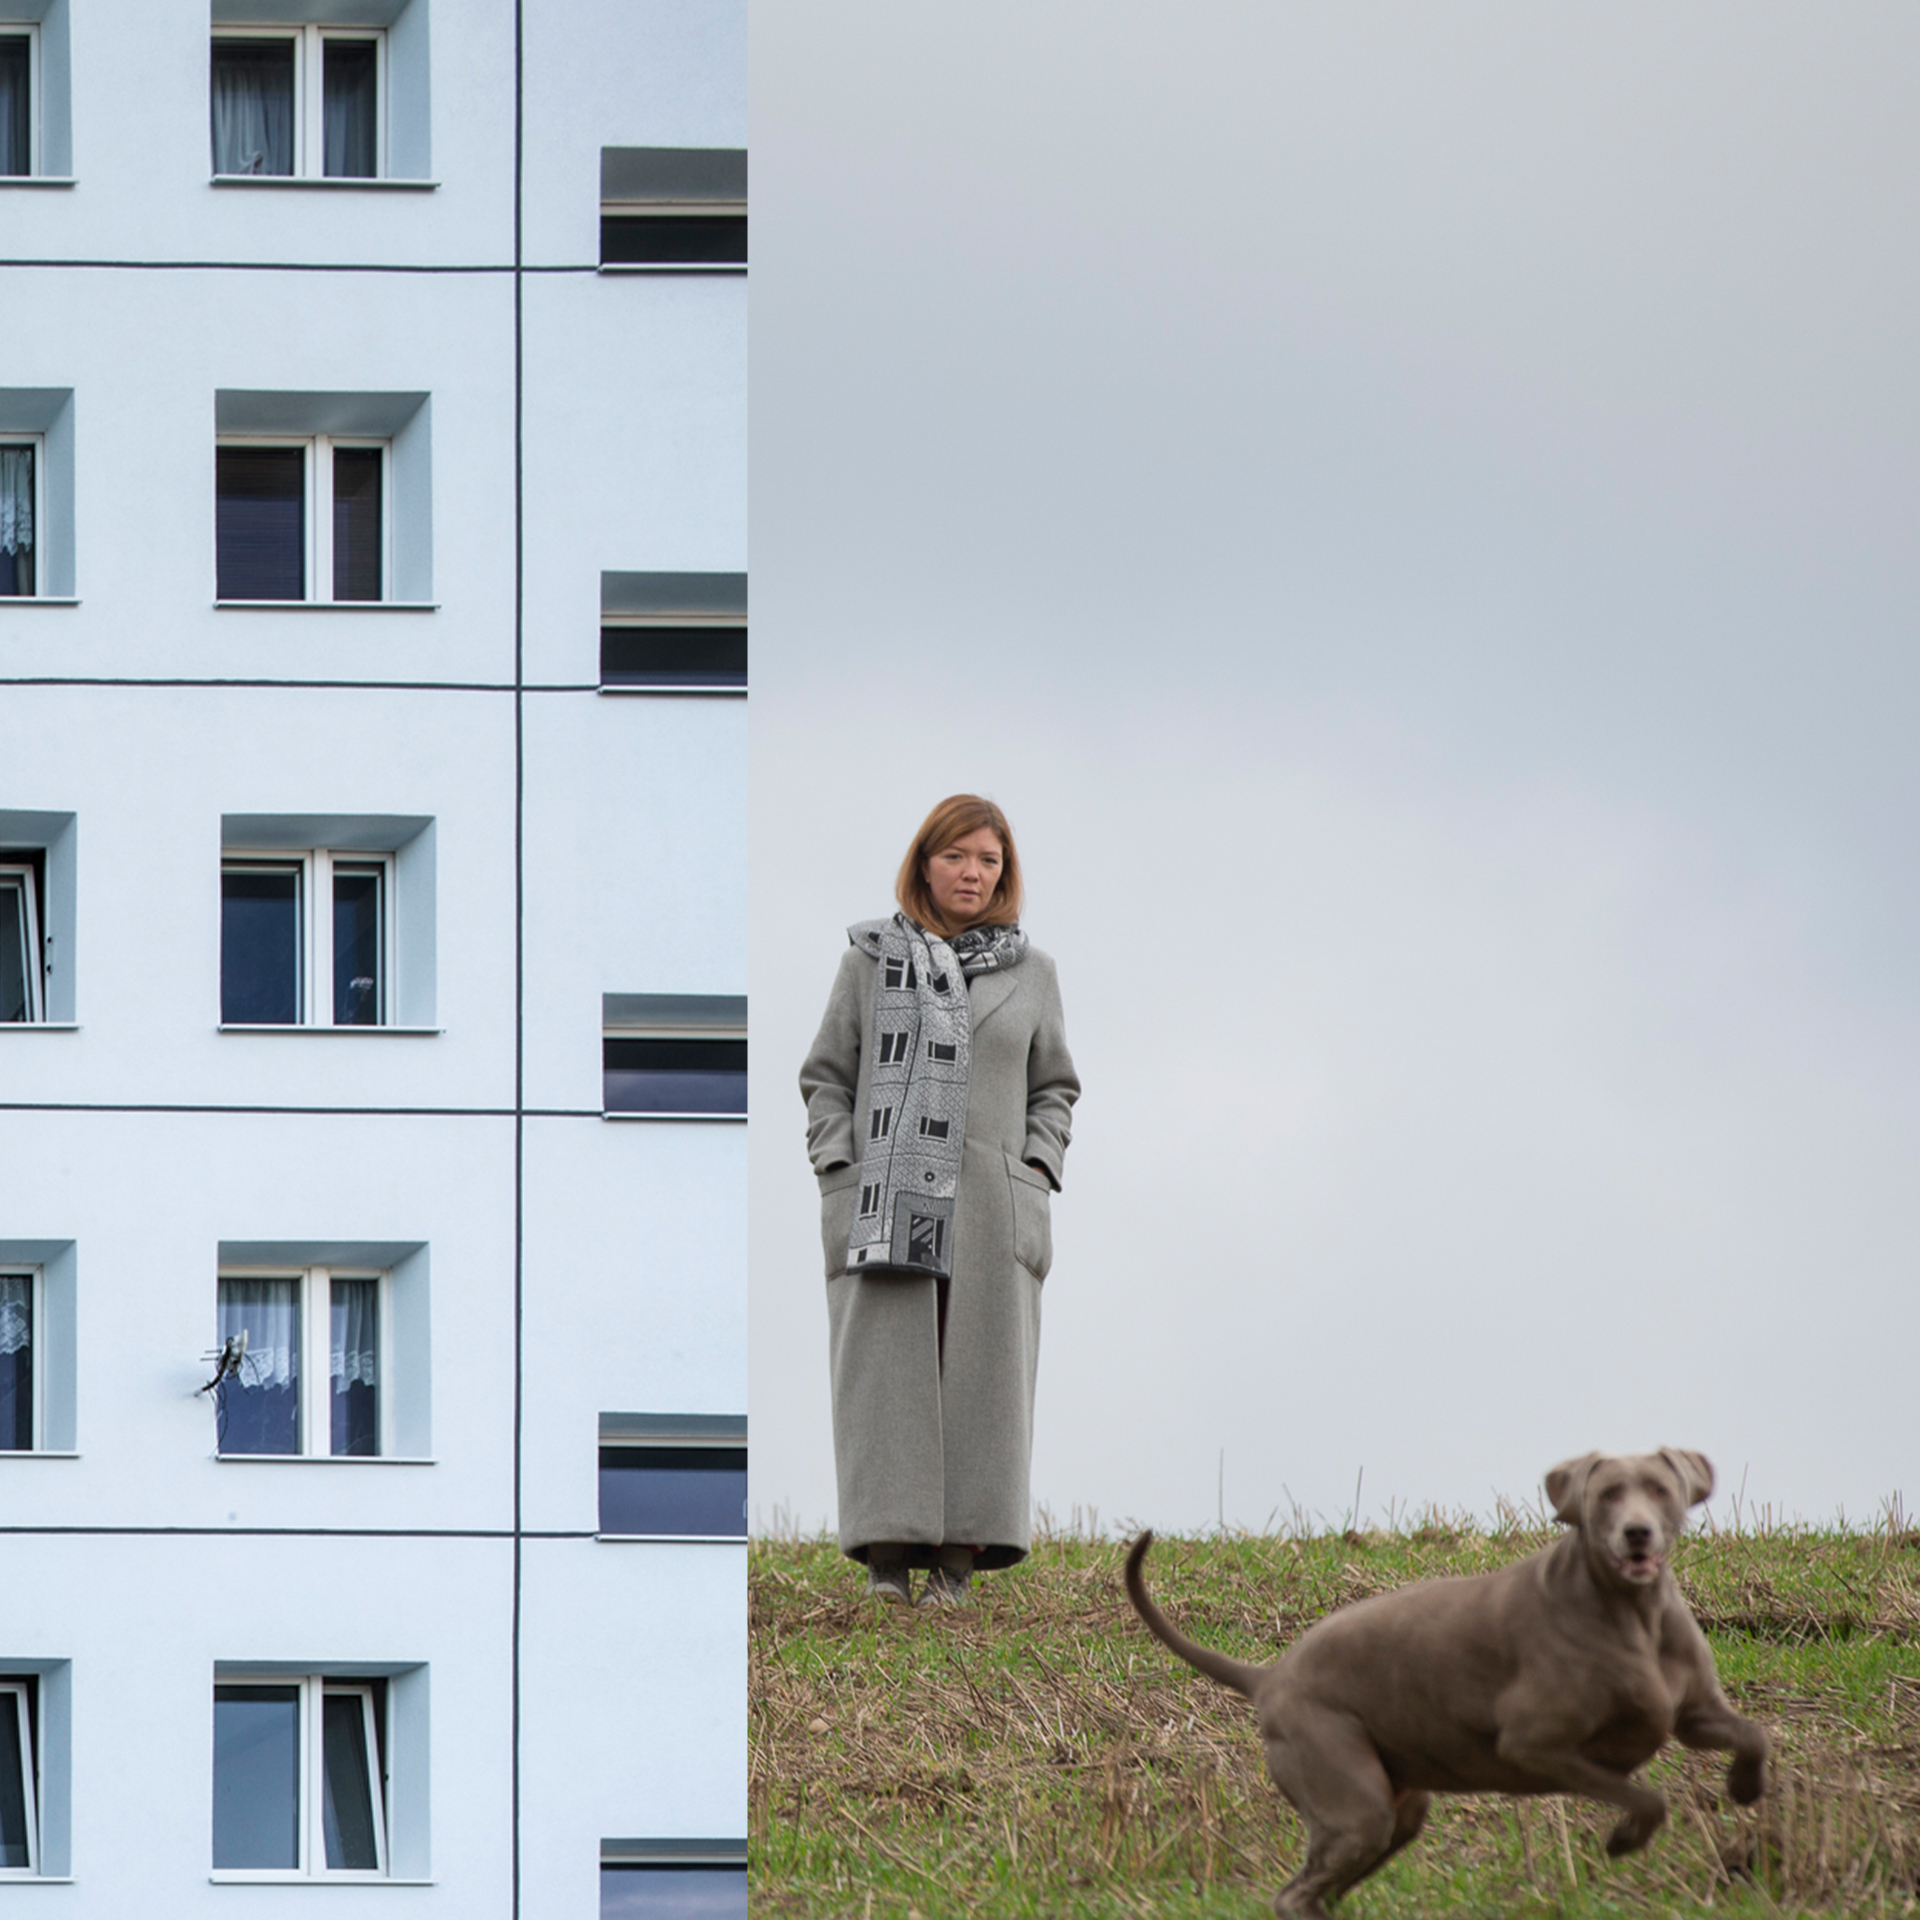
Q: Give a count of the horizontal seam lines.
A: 4